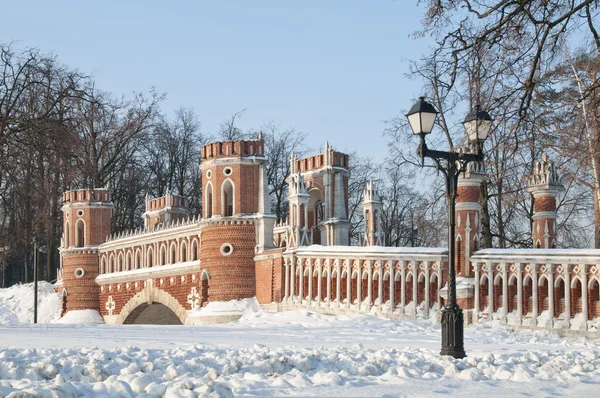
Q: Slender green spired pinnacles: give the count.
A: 0